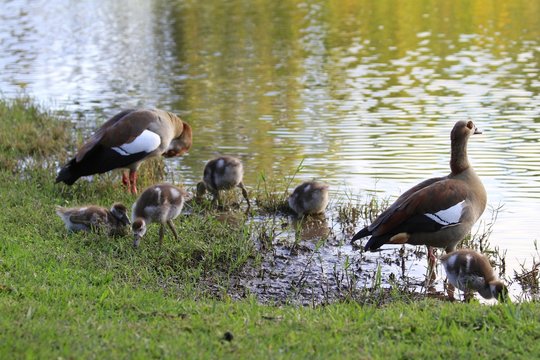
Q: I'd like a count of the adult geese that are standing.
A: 2